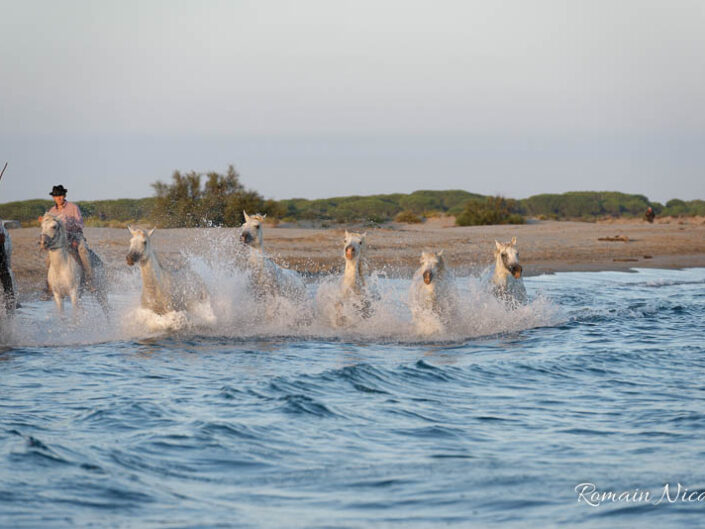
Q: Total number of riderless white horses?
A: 5